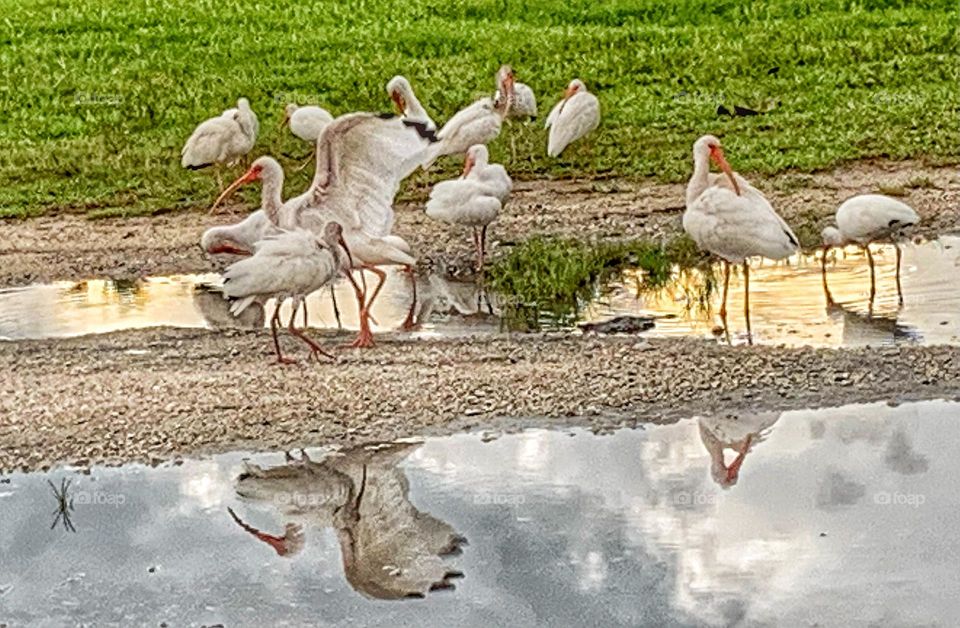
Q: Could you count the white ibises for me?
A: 12